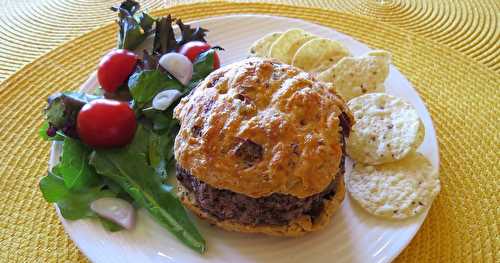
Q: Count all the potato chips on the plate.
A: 6